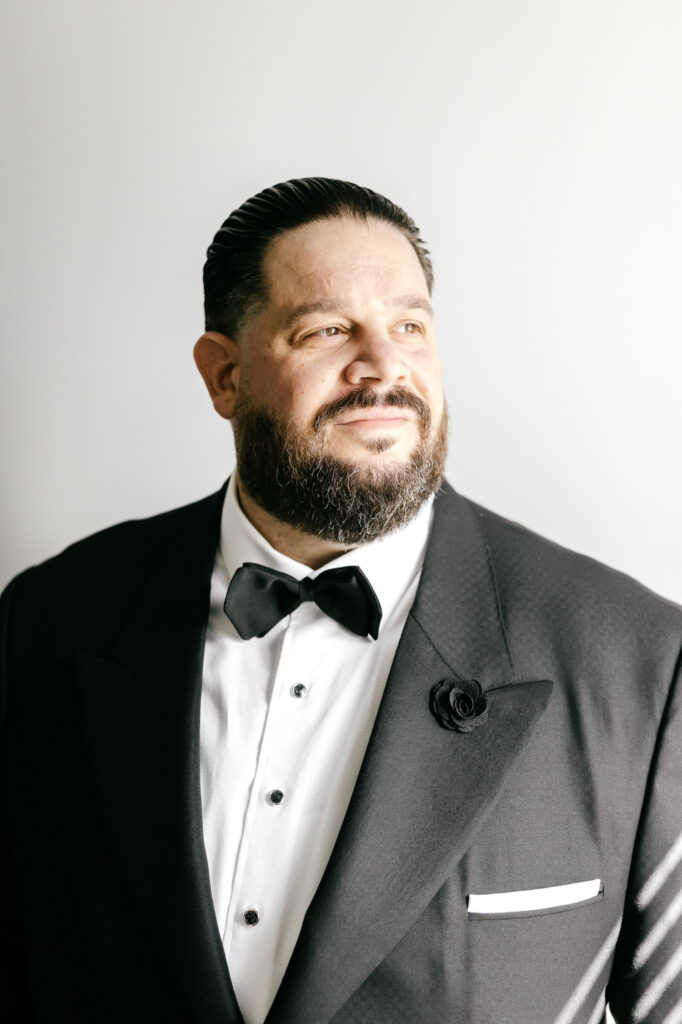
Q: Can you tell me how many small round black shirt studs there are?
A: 3